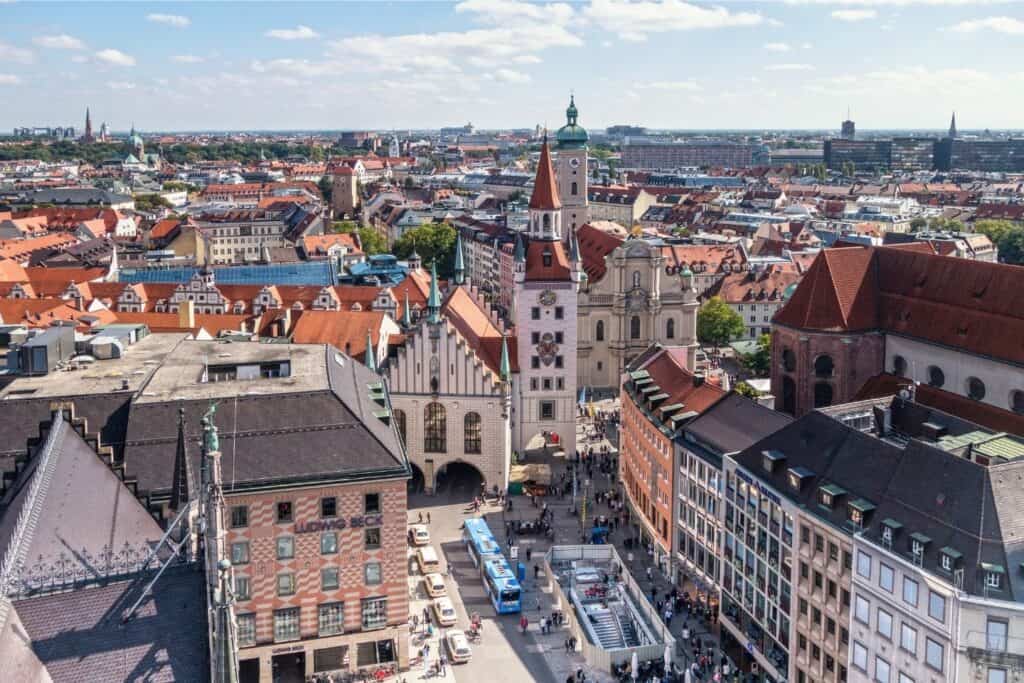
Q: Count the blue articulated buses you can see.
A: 1